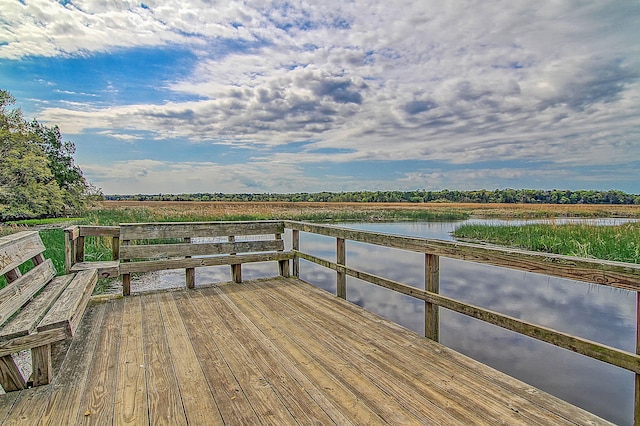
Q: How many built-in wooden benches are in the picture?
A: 2